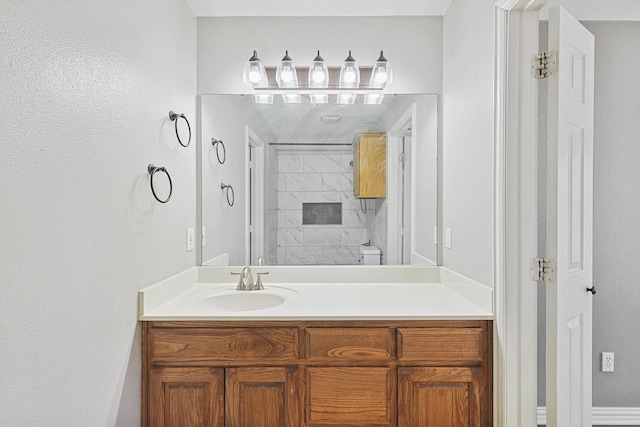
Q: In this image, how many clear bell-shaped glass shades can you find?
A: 5